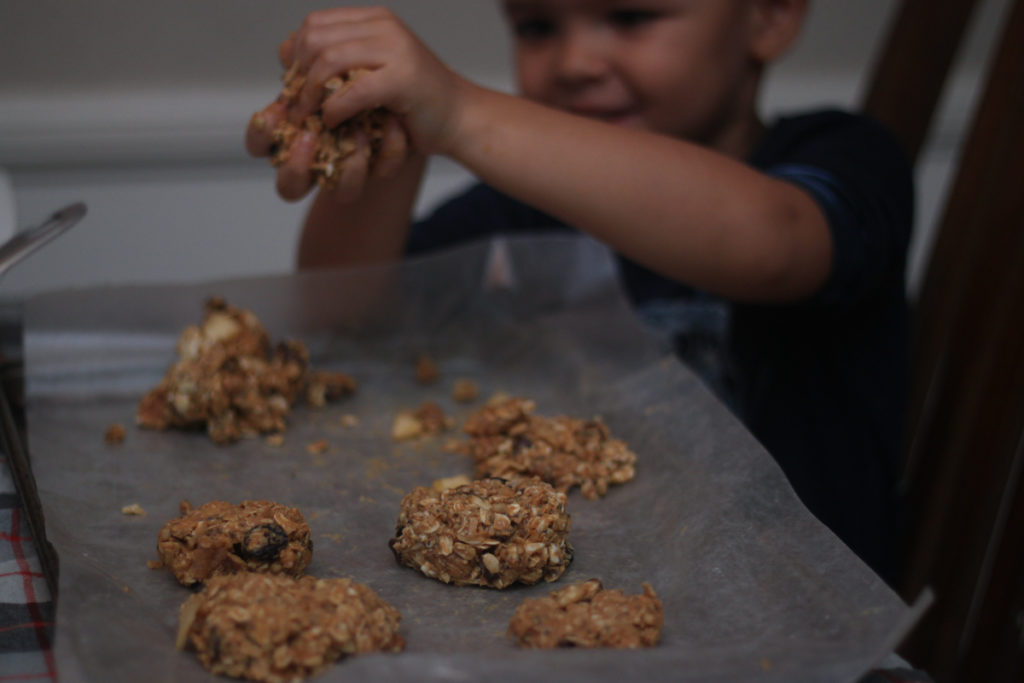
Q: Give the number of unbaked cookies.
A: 6